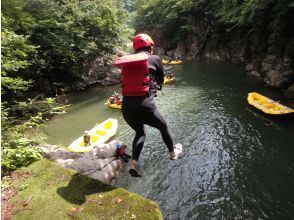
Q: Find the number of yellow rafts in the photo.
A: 5